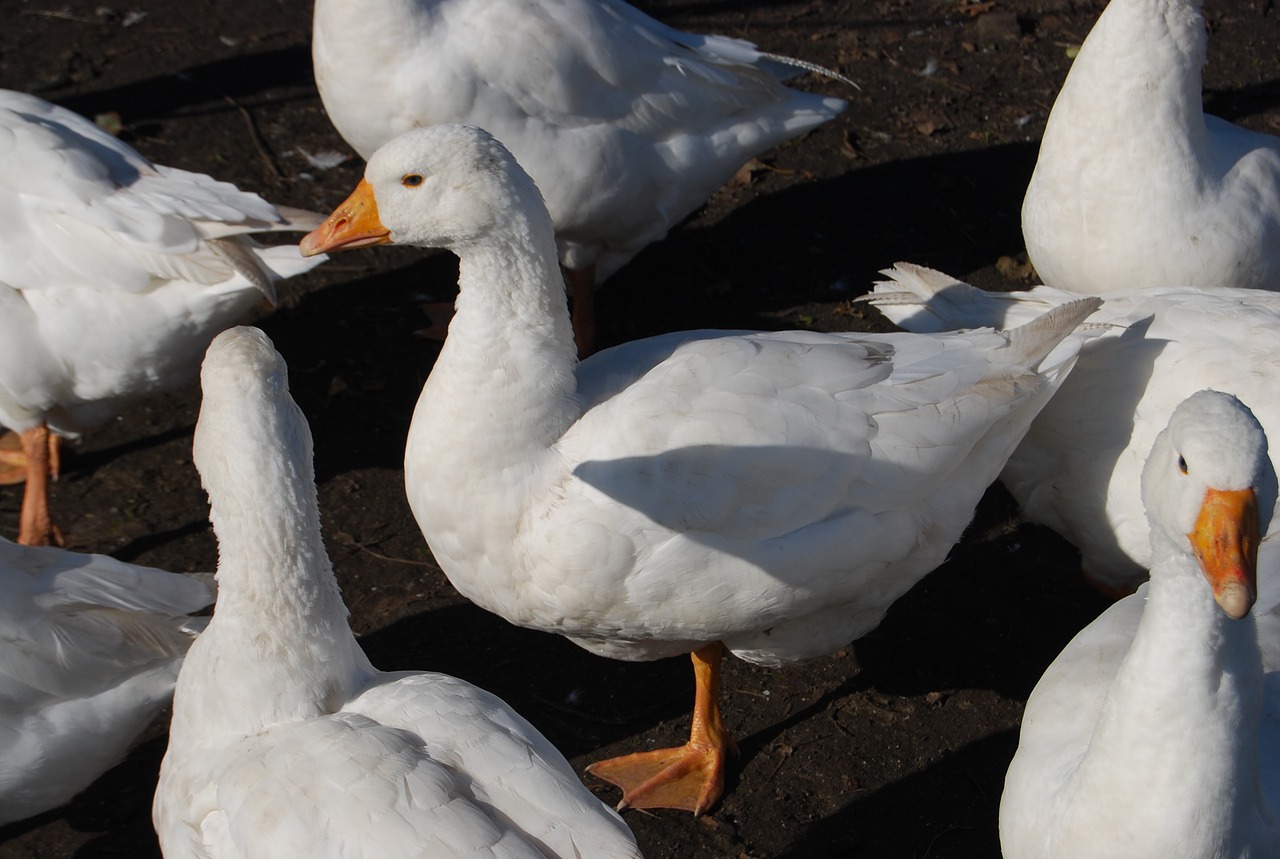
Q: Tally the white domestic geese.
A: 8